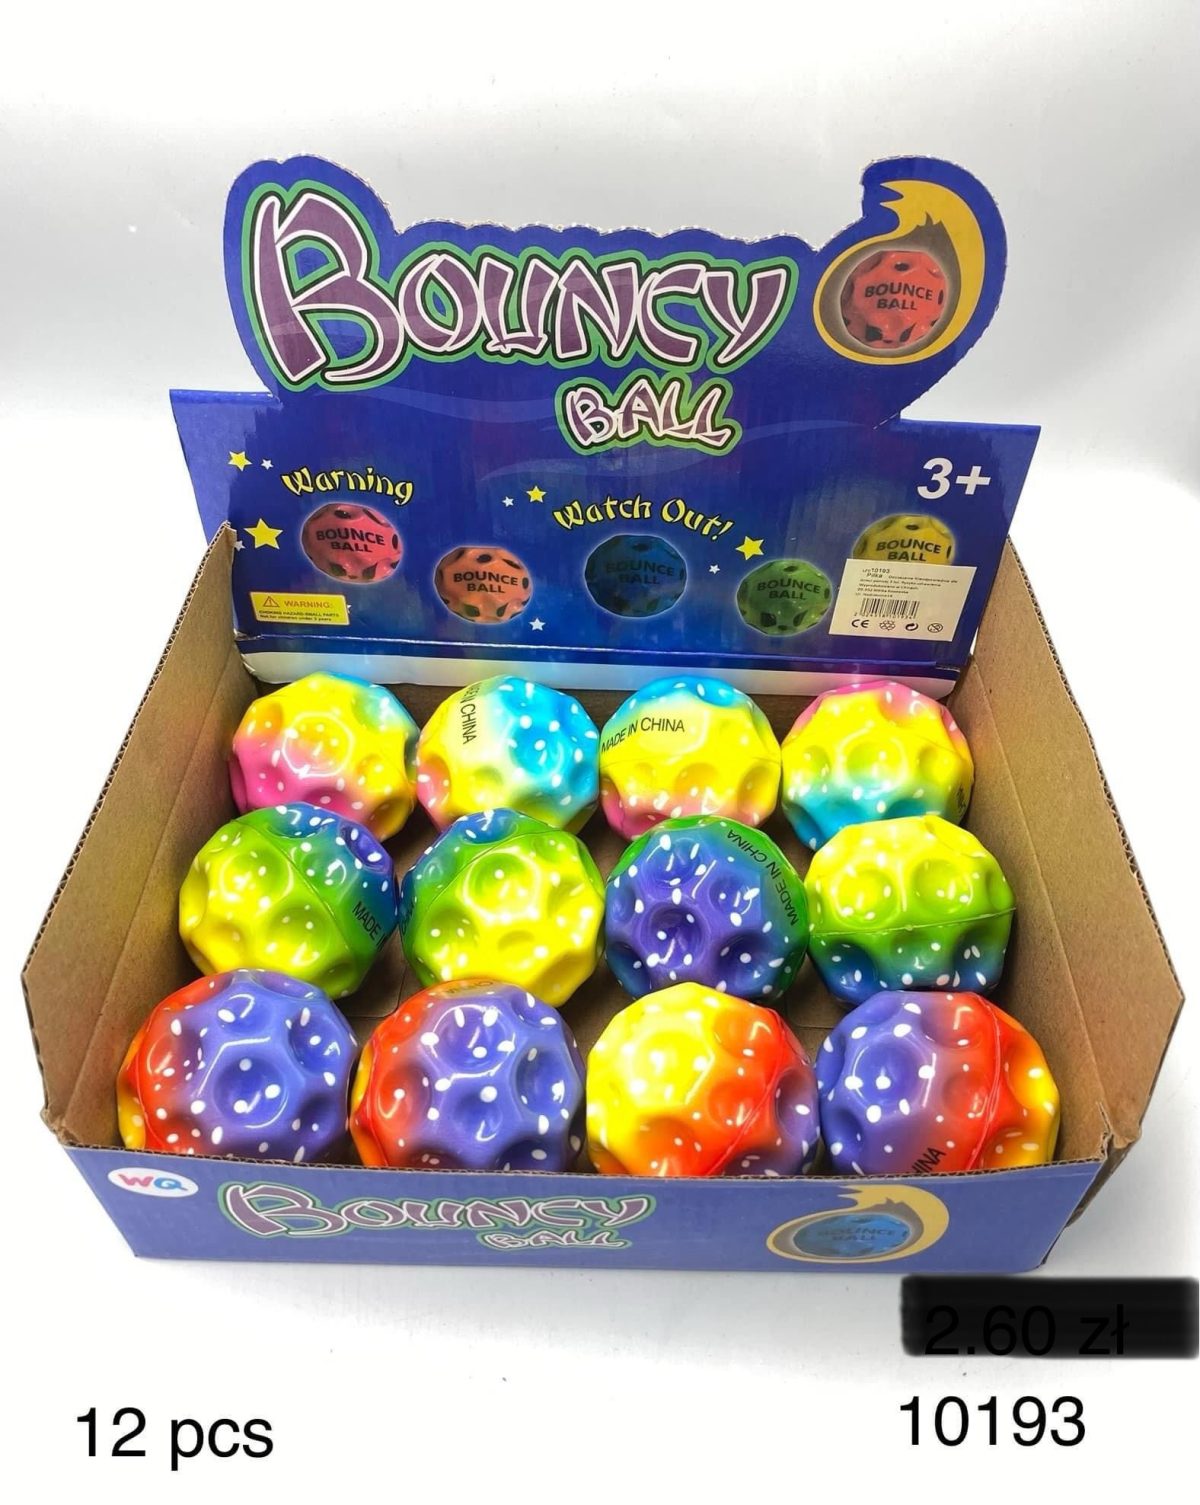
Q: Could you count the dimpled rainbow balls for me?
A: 12